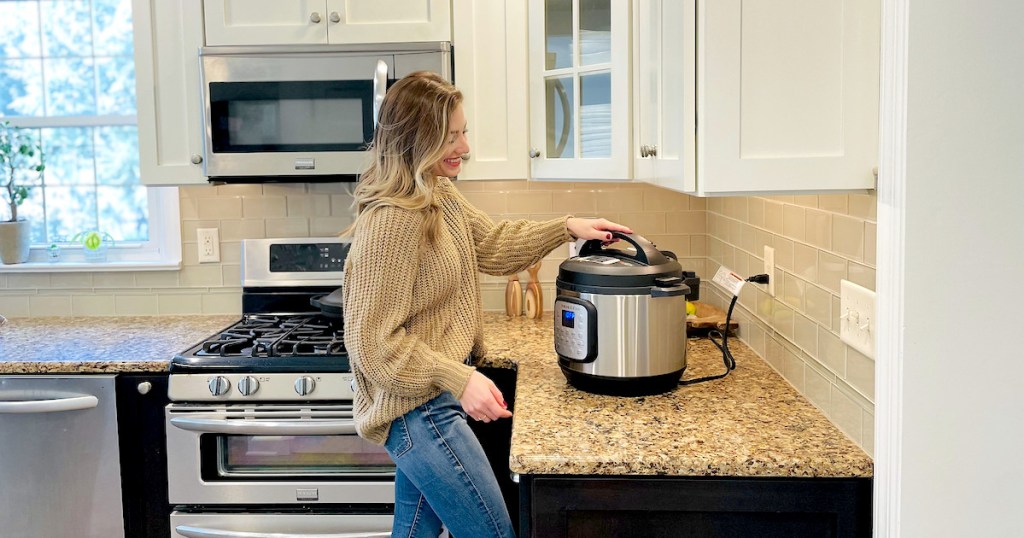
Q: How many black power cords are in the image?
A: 1